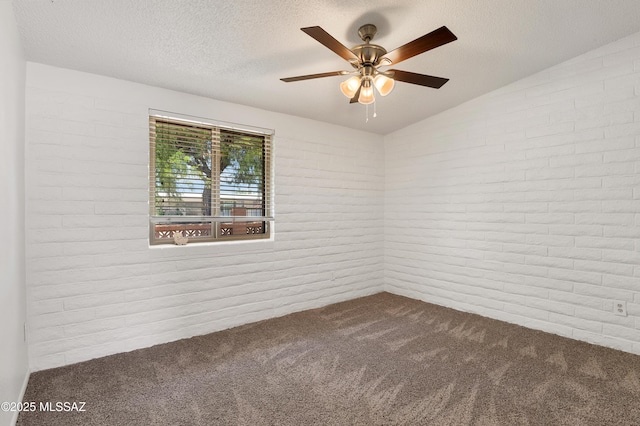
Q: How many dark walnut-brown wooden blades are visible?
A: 5